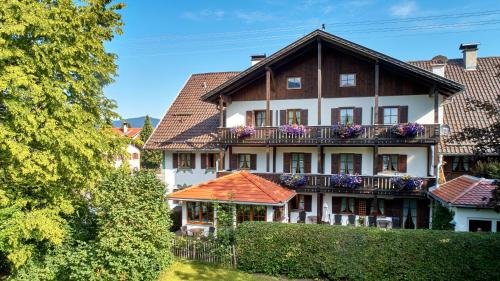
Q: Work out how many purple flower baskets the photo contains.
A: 7